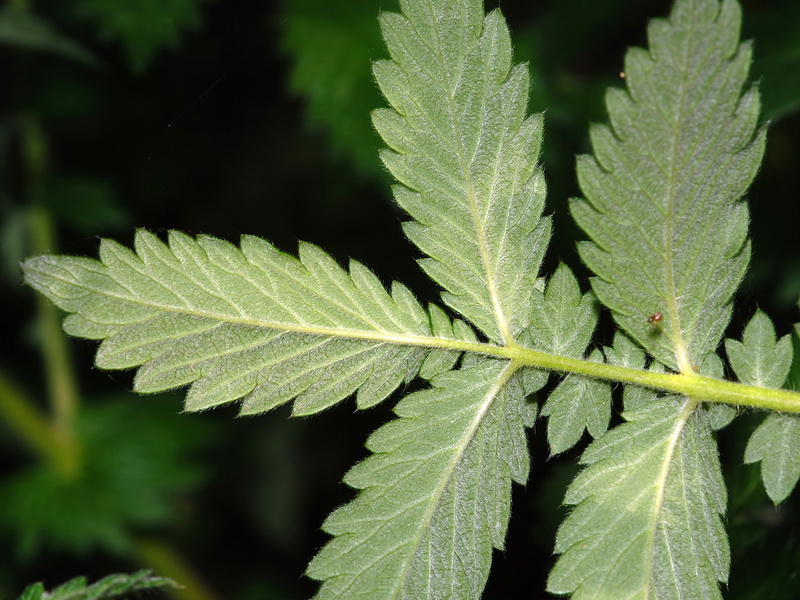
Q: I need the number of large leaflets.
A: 5